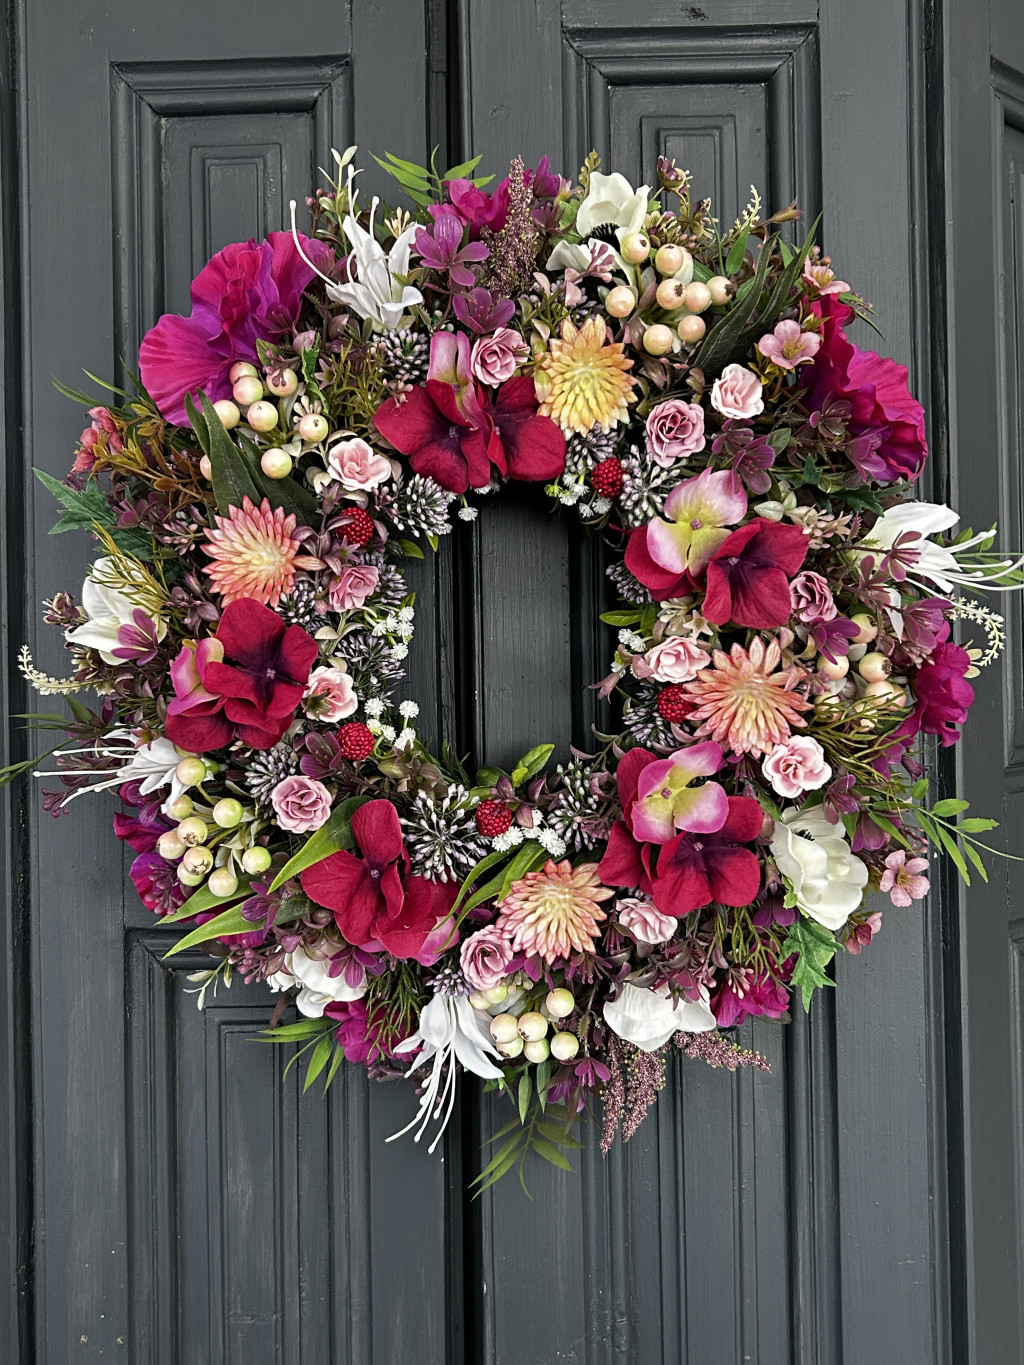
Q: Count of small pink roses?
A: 12